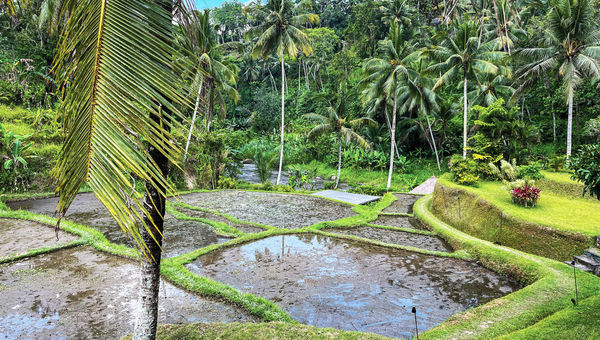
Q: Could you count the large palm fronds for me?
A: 1